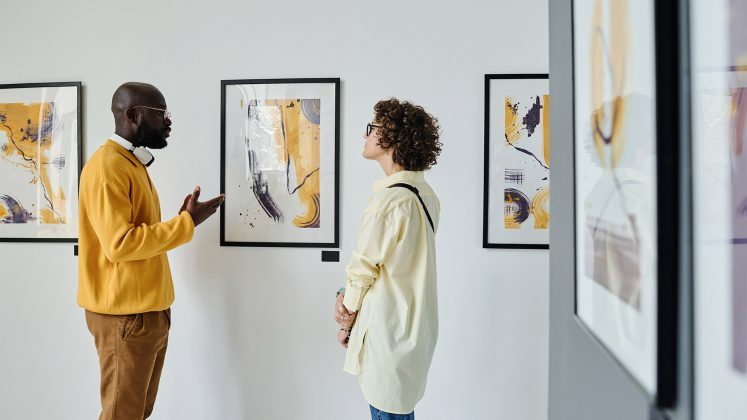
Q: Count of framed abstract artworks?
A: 5